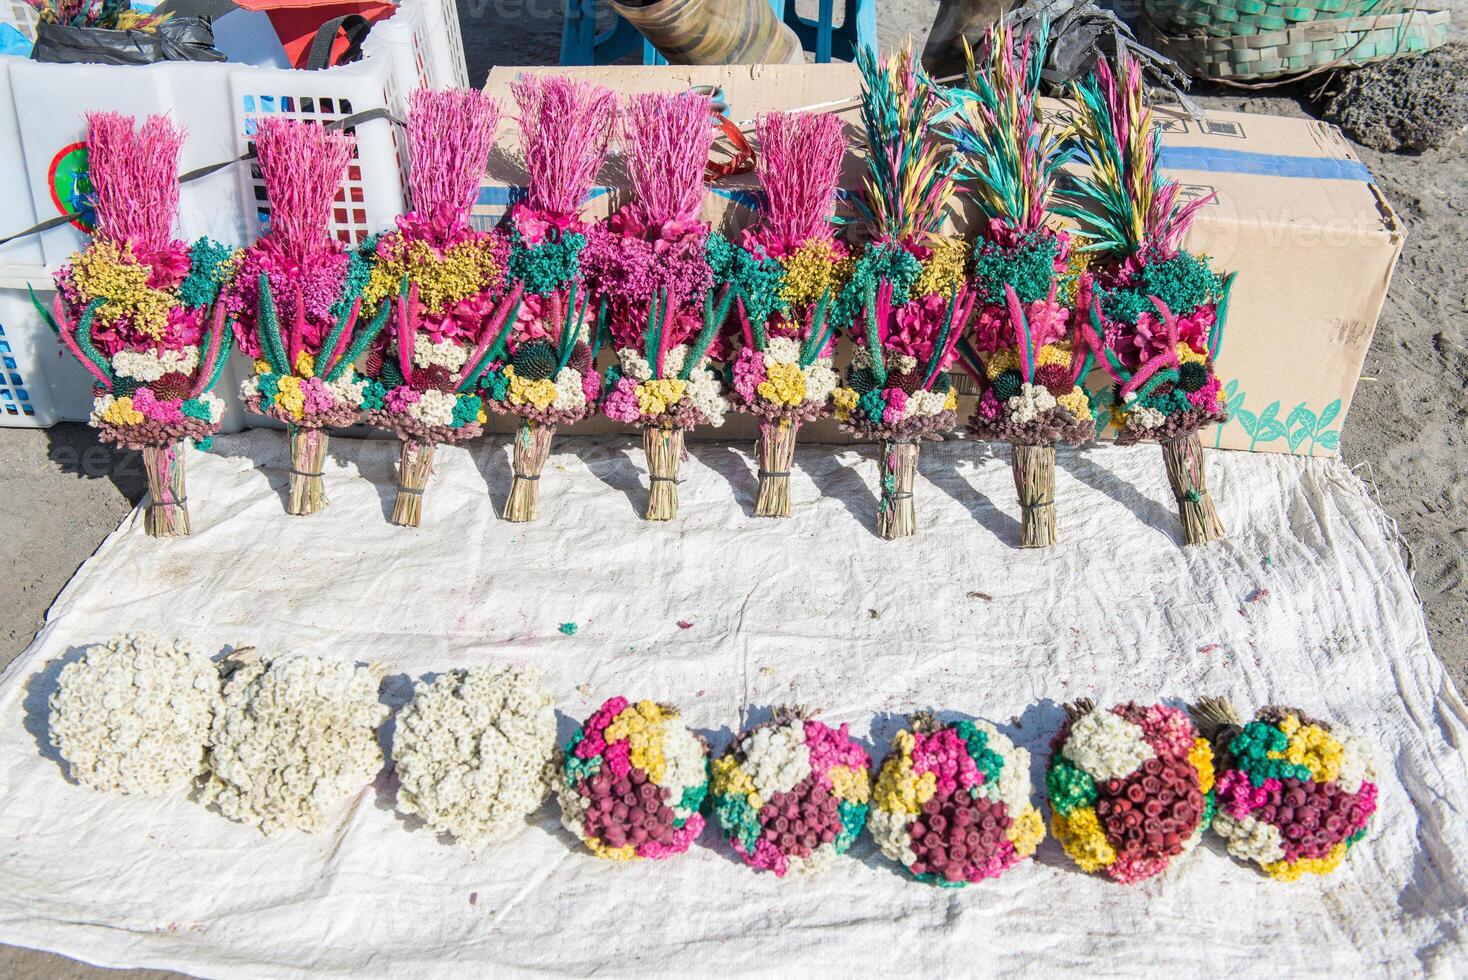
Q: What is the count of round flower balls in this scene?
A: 8